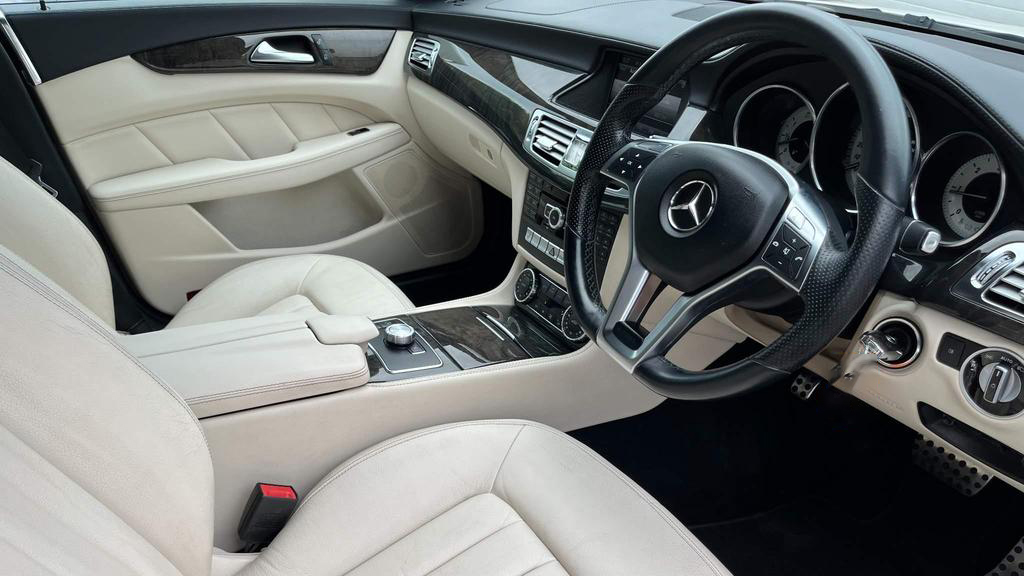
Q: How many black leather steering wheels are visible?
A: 1